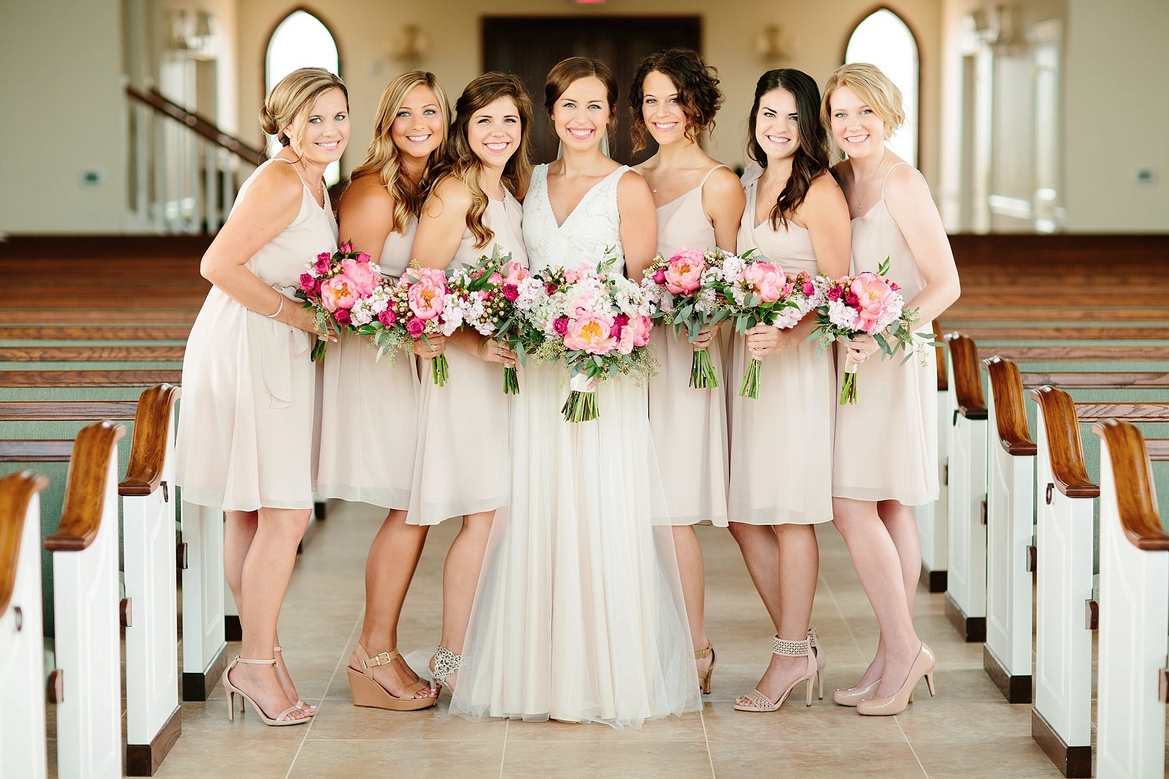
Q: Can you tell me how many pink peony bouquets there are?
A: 7